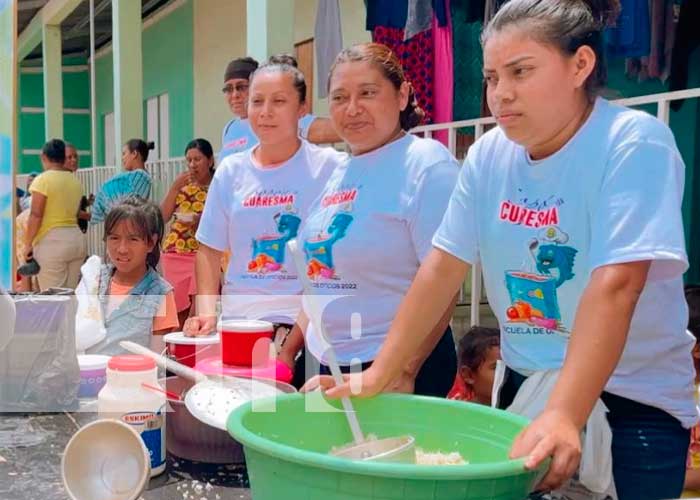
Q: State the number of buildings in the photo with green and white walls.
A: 1